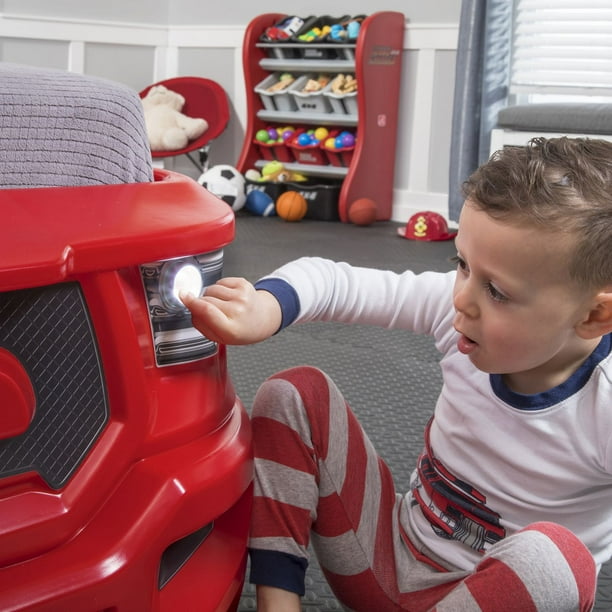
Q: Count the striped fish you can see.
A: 0